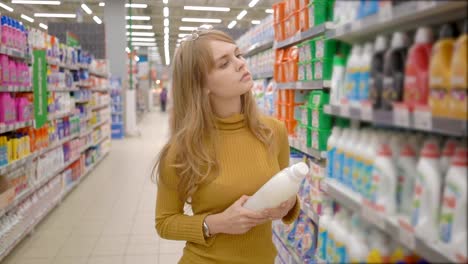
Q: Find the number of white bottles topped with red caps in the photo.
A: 5